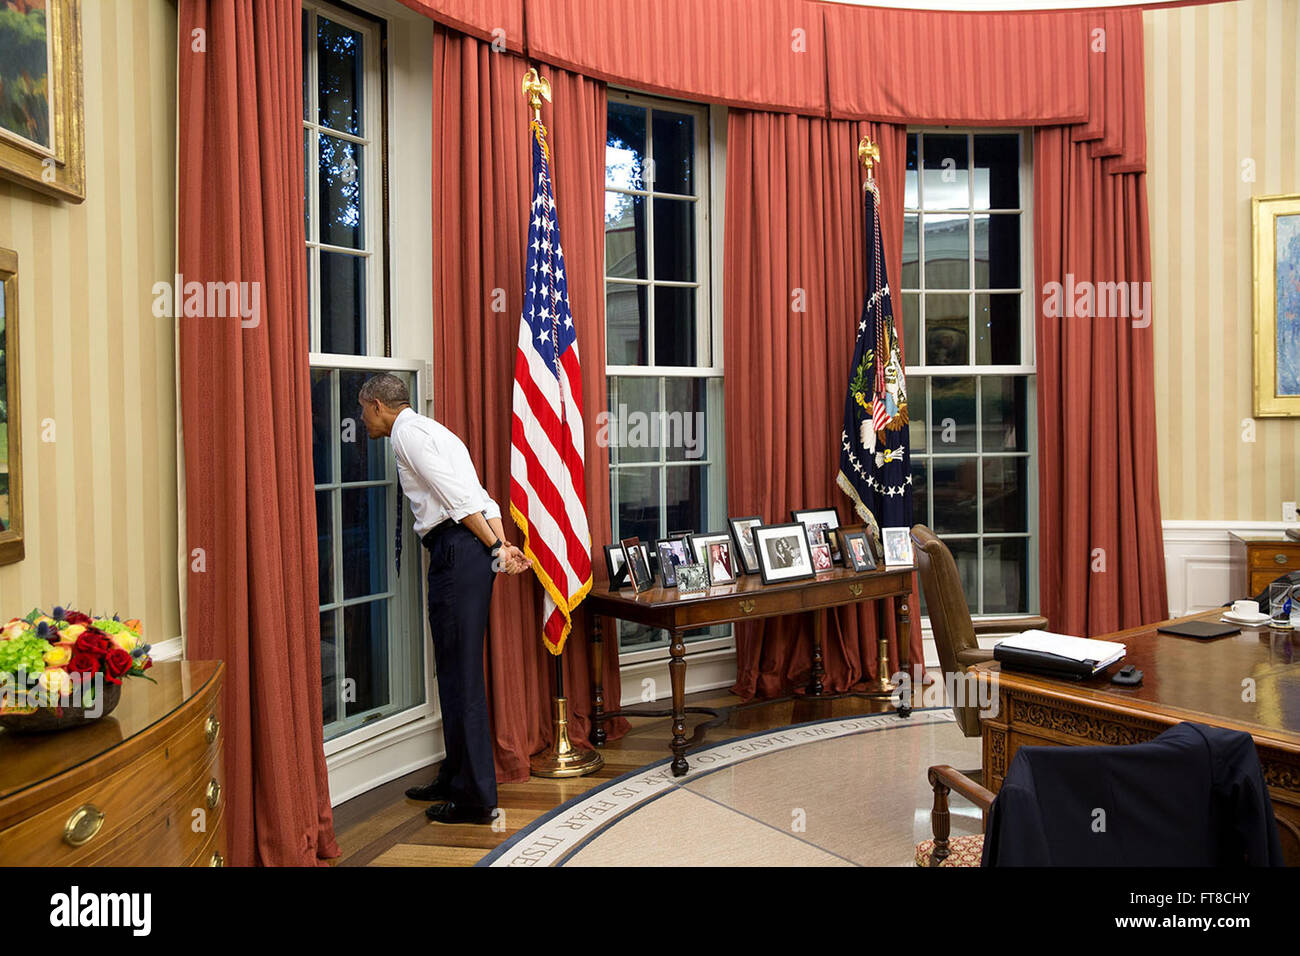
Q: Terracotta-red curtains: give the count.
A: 4